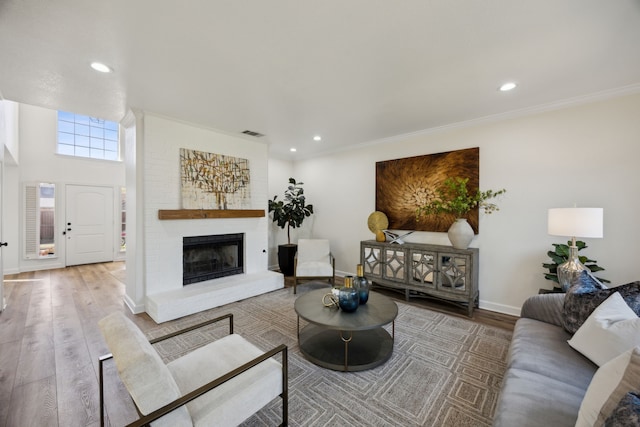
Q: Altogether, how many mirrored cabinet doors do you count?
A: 4